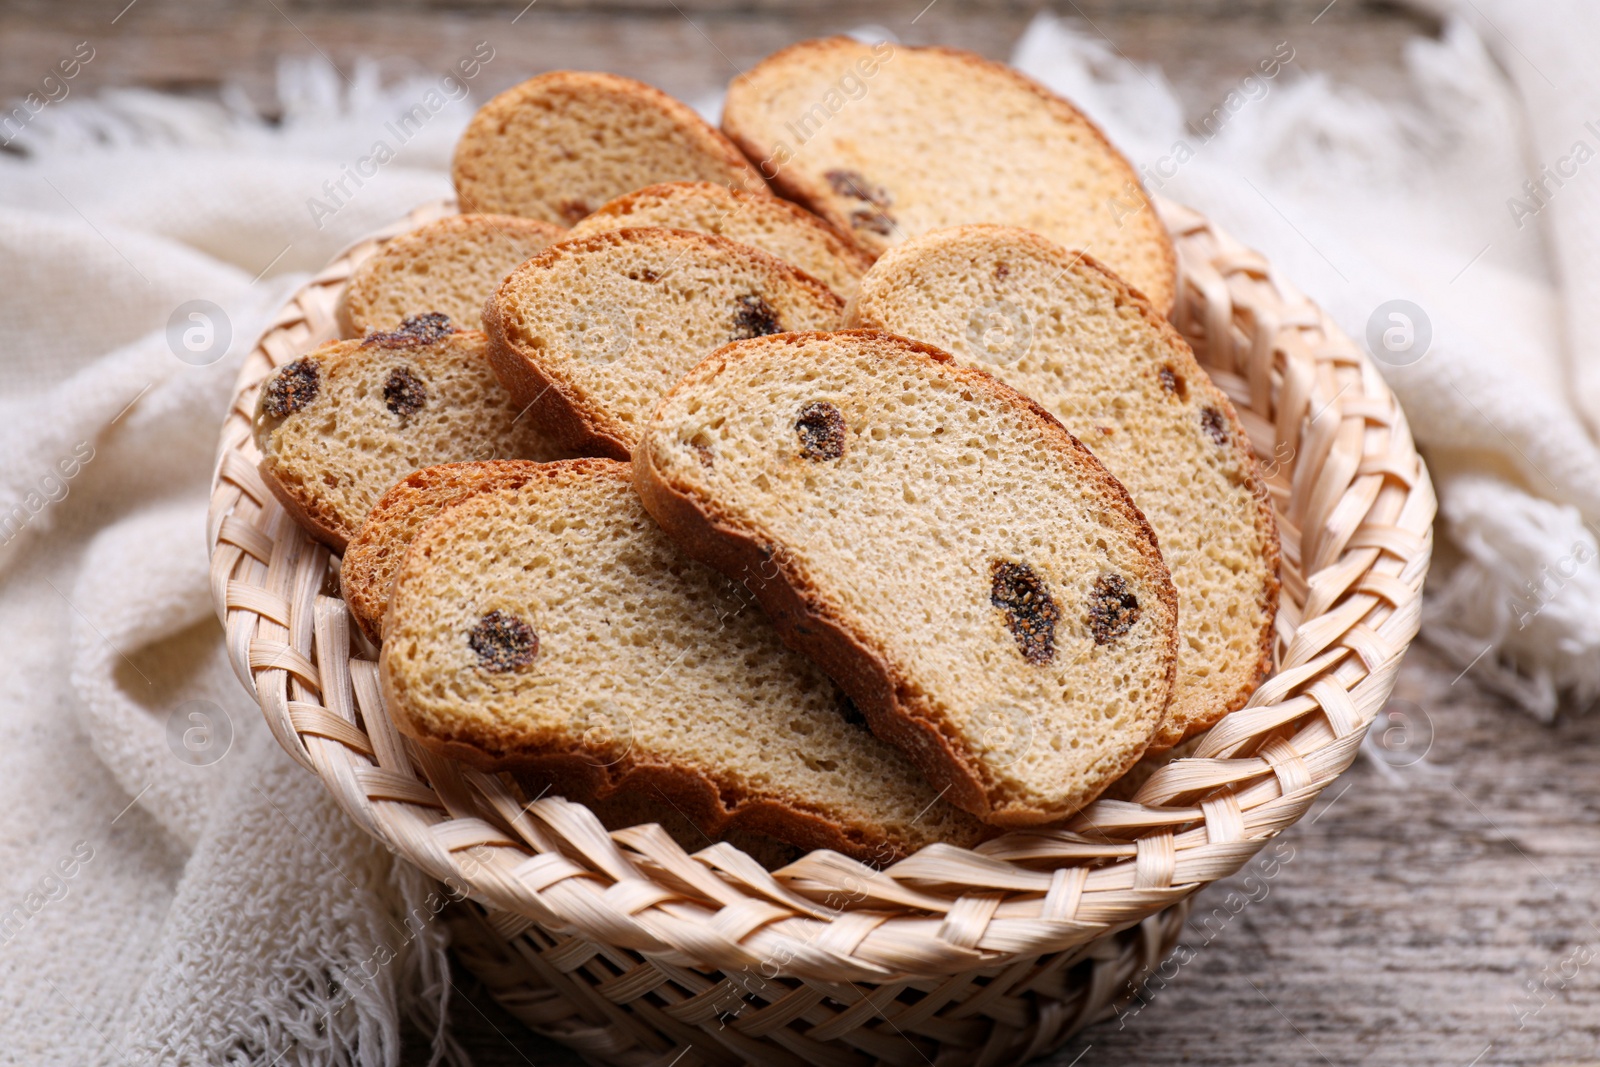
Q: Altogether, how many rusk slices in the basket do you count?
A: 10